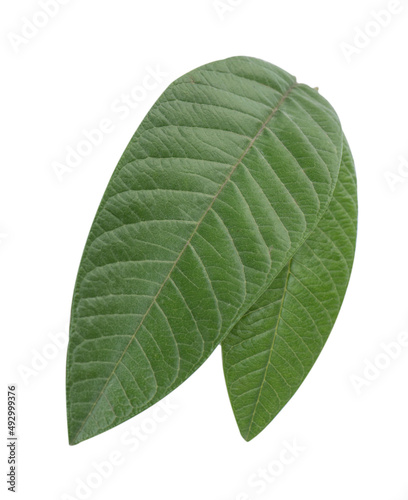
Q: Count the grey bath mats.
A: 0